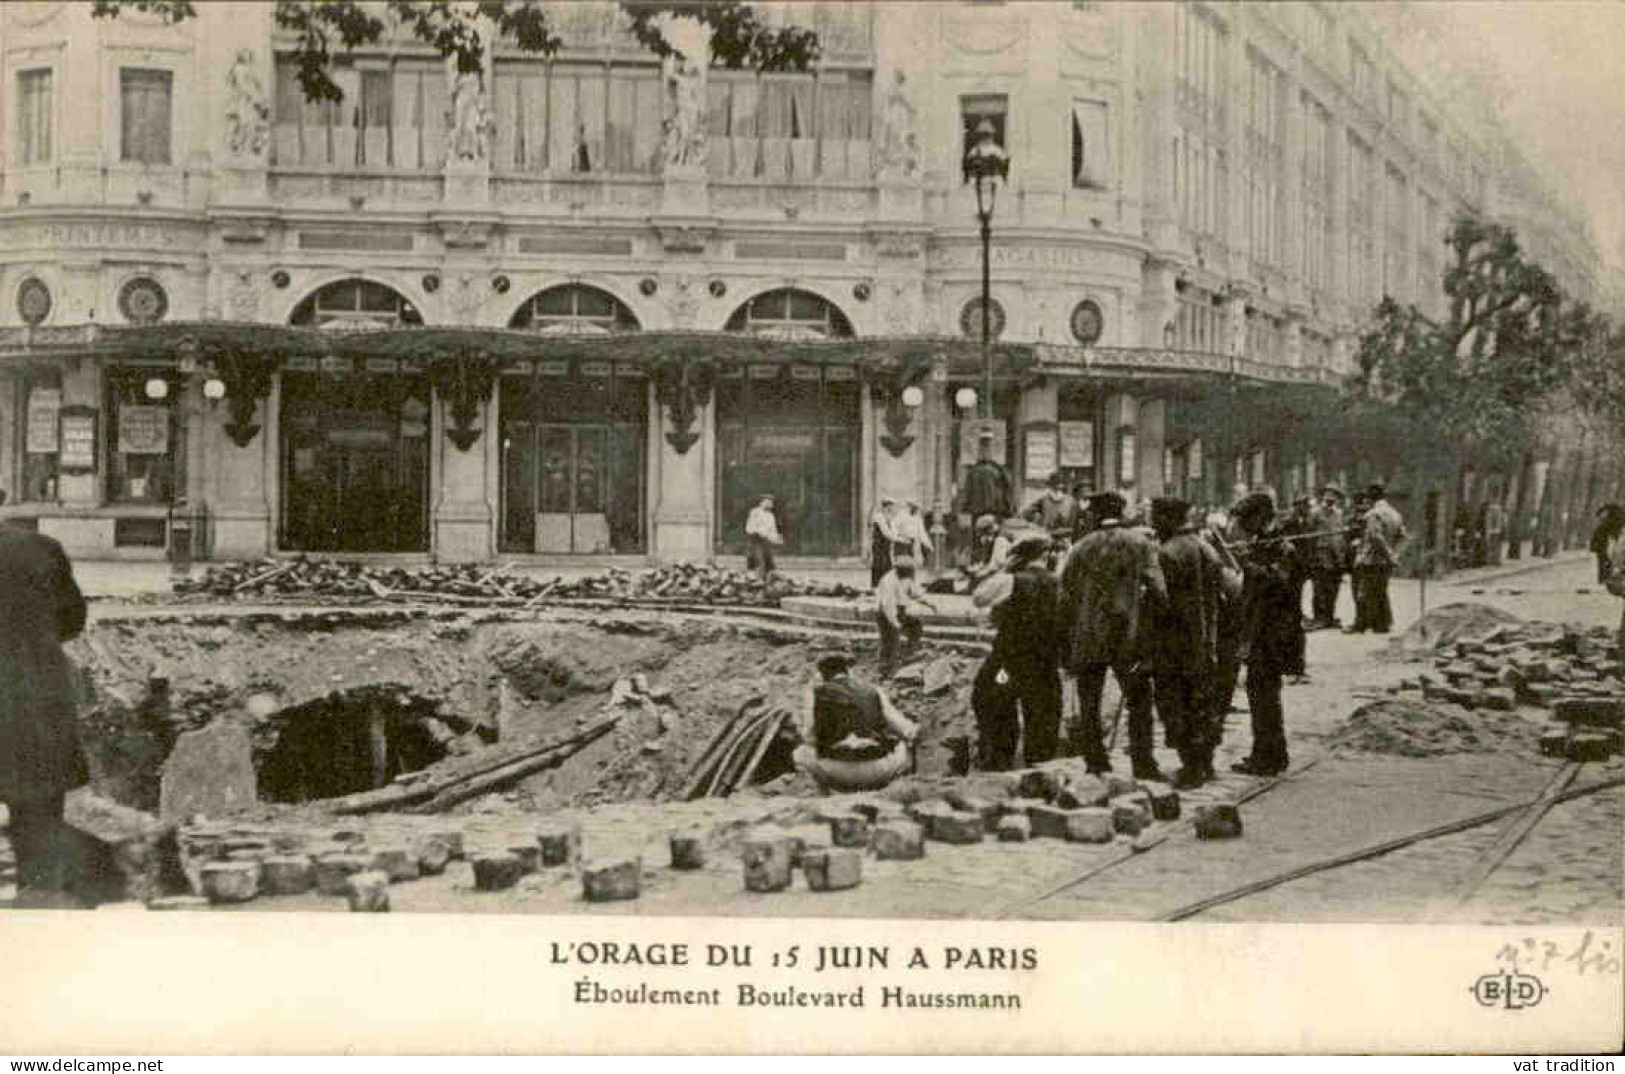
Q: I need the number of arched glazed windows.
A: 3